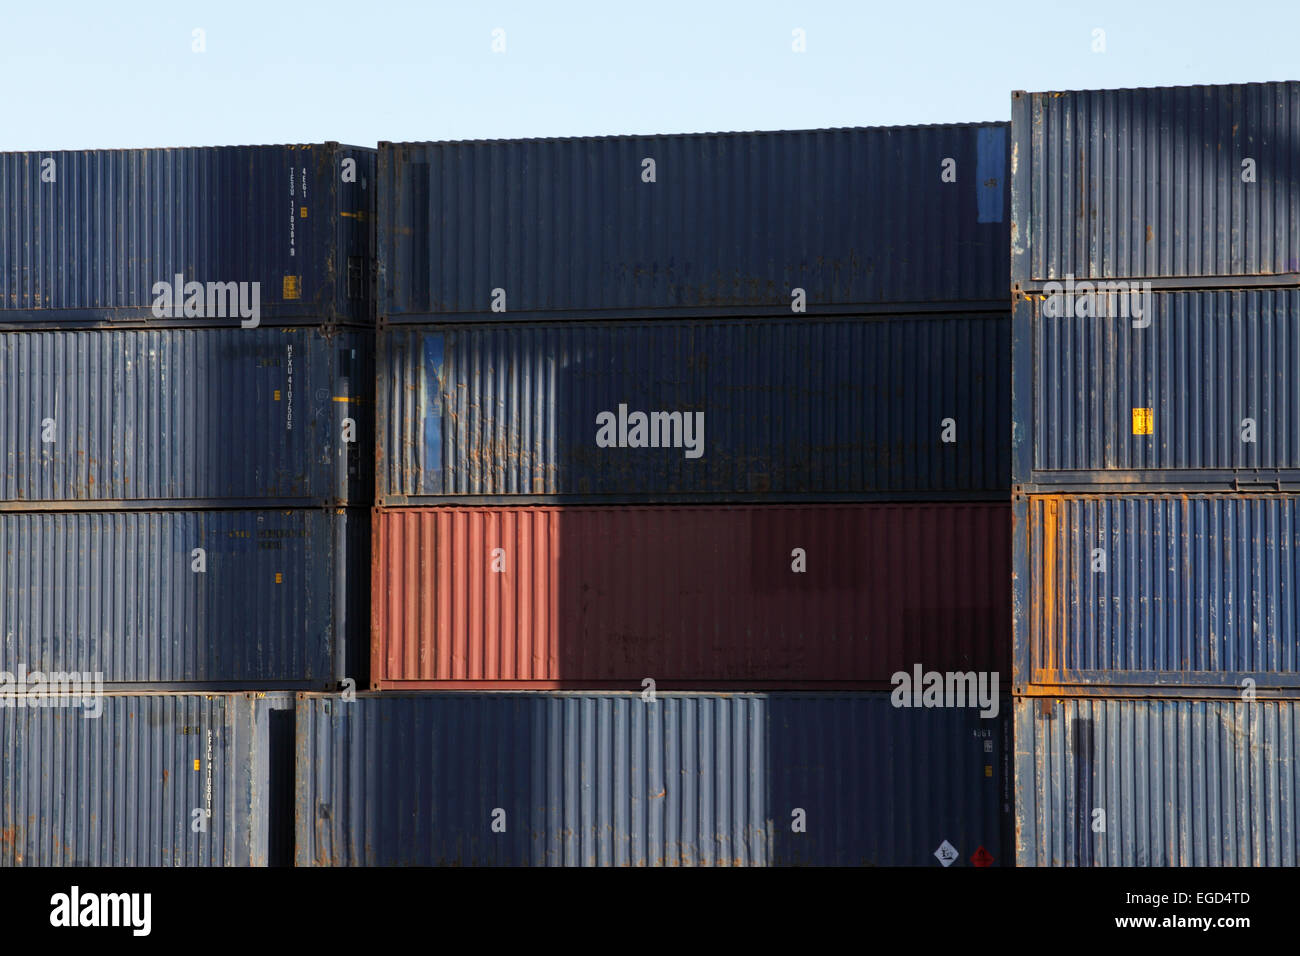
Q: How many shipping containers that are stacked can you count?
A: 12